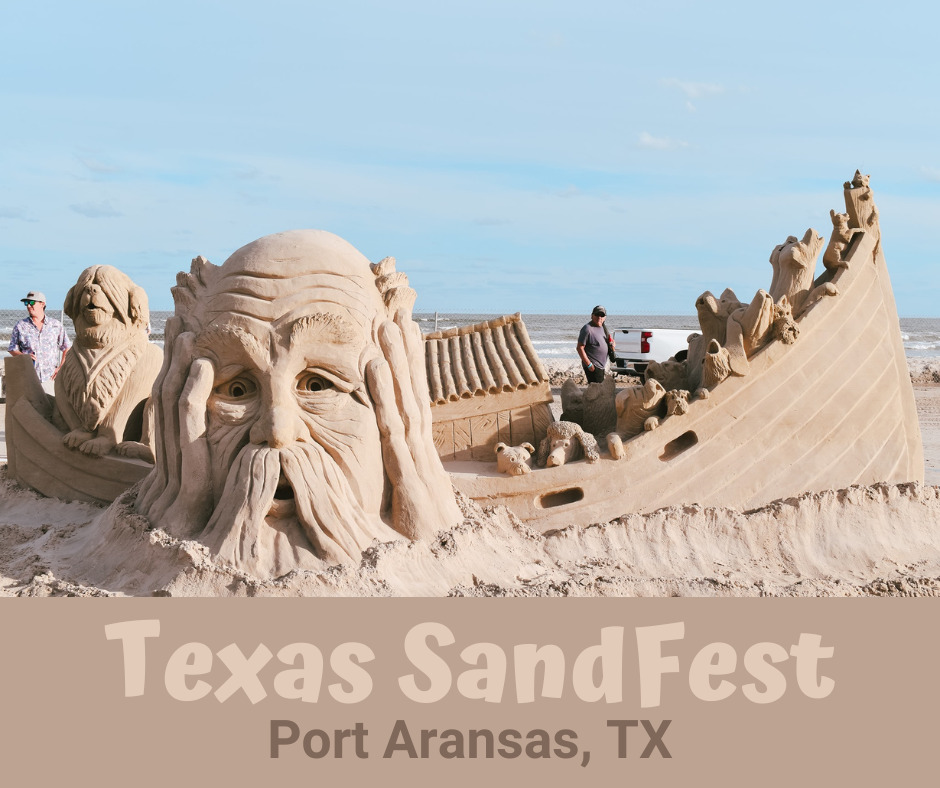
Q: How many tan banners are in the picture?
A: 1